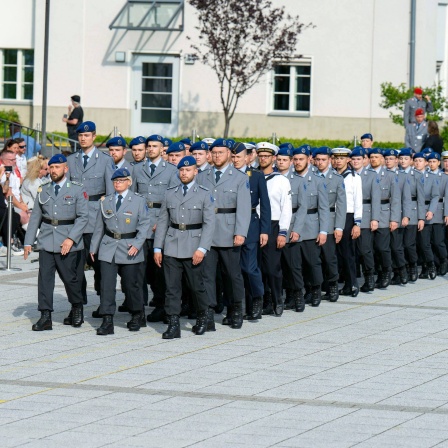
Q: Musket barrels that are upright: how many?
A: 0